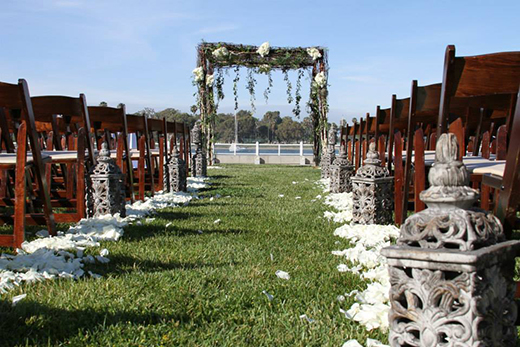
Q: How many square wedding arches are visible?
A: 1